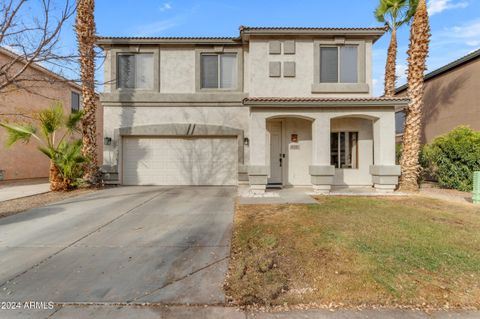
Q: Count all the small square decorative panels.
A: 4